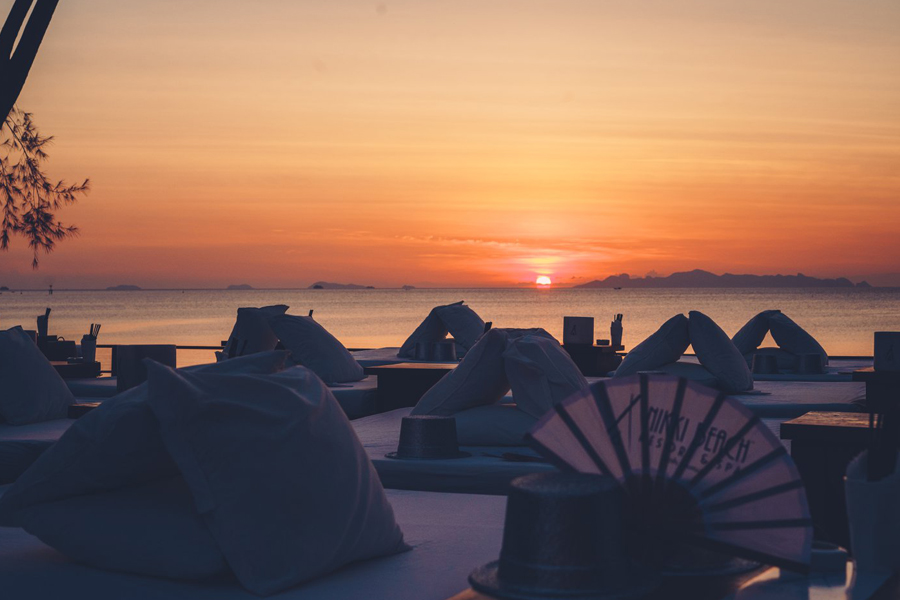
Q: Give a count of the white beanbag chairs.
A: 7